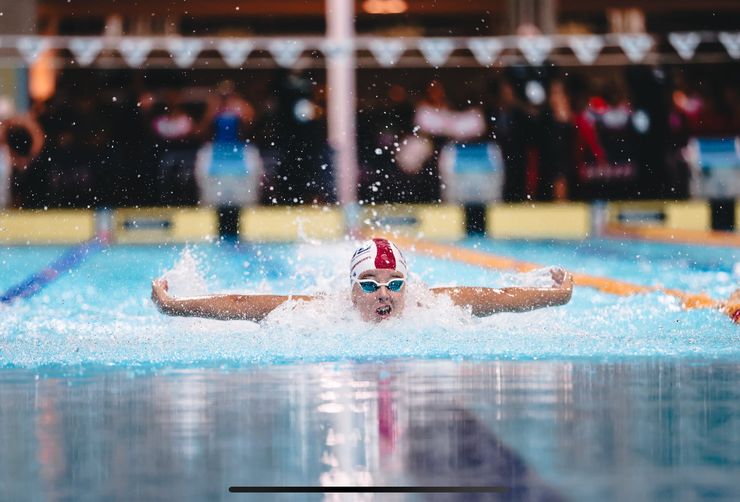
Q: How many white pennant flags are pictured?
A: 15